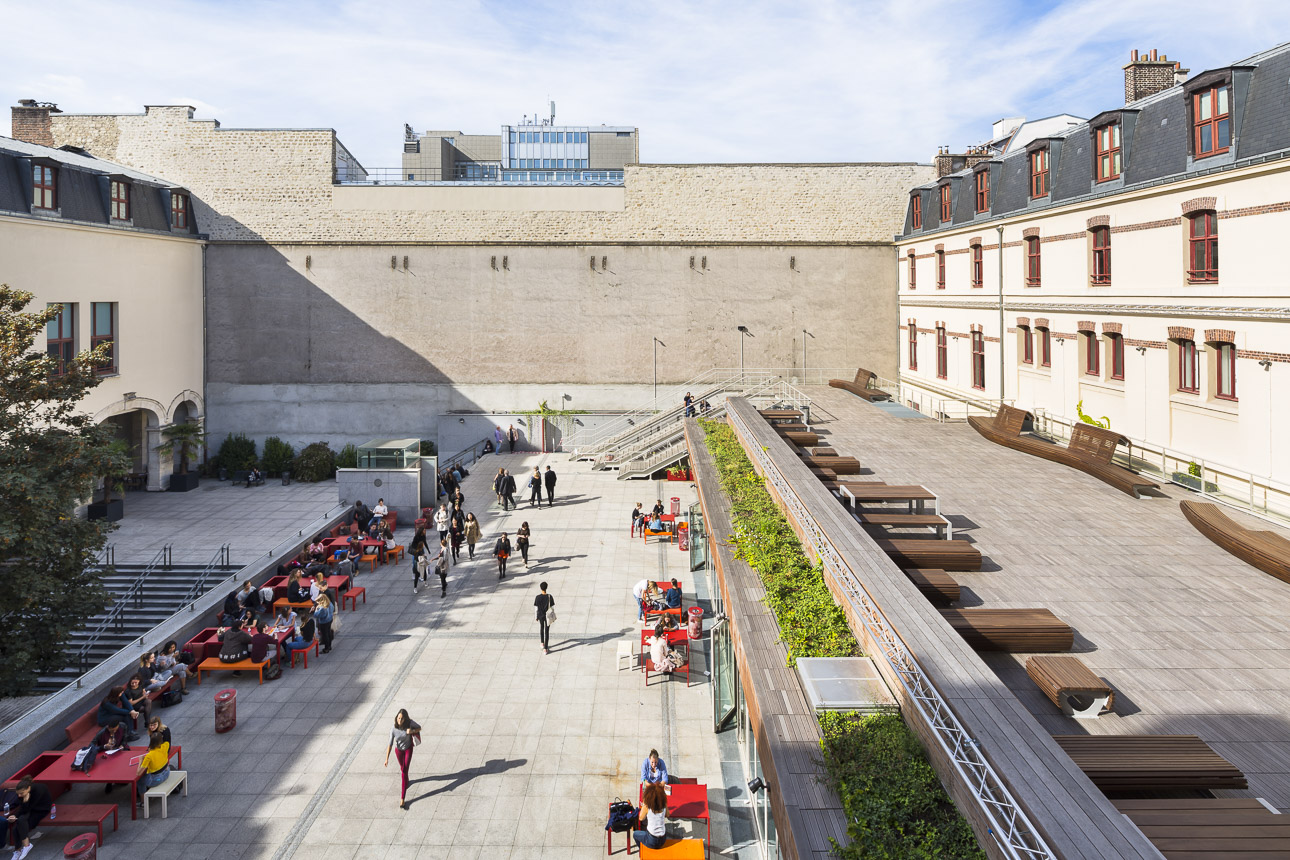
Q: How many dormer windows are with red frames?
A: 9